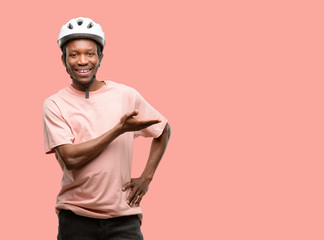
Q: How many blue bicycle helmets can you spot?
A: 0